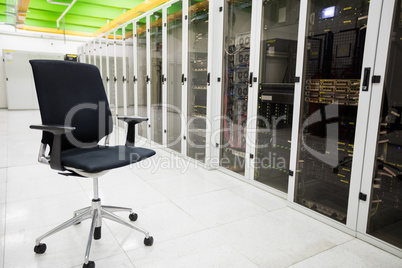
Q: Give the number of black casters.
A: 5